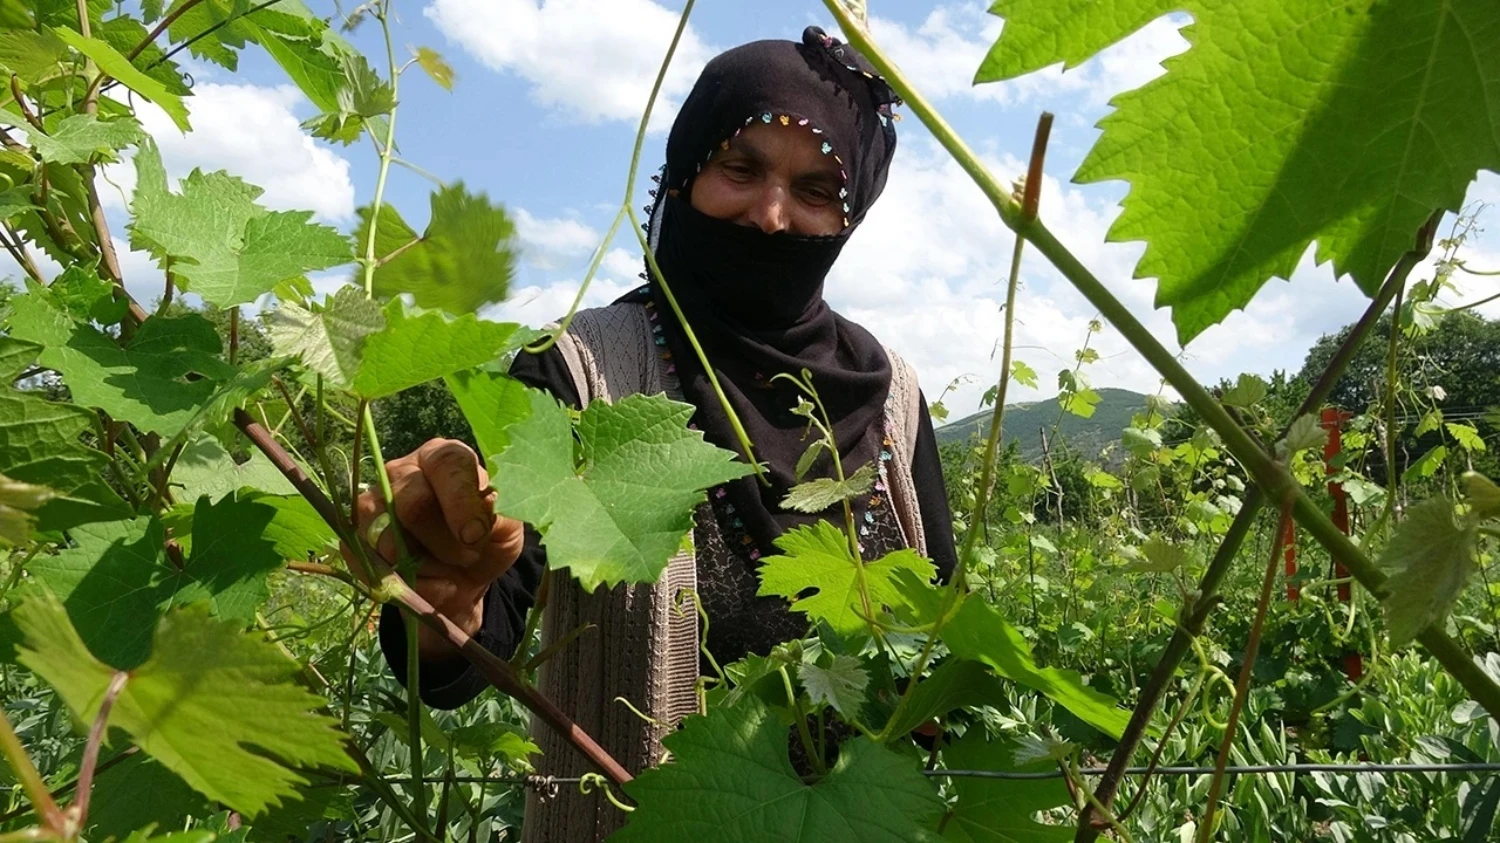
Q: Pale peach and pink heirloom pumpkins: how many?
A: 0